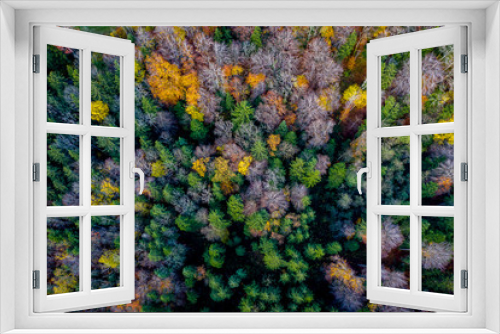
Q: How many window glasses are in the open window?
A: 12